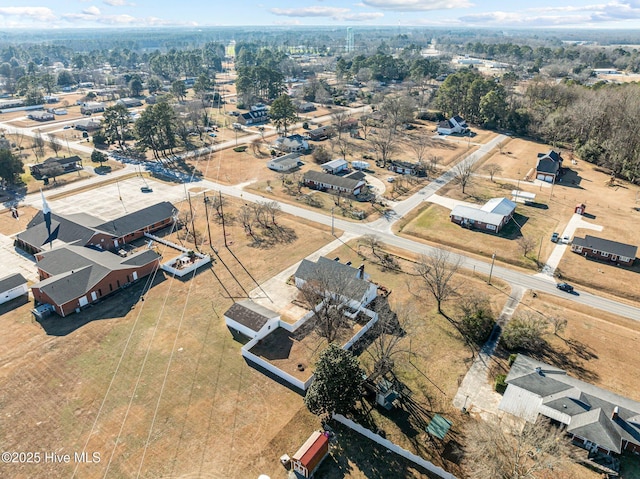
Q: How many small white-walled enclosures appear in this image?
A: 2